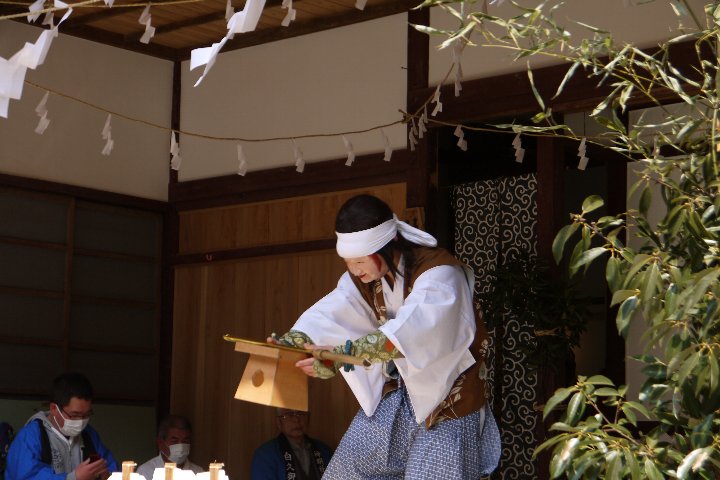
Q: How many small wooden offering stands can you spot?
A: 1